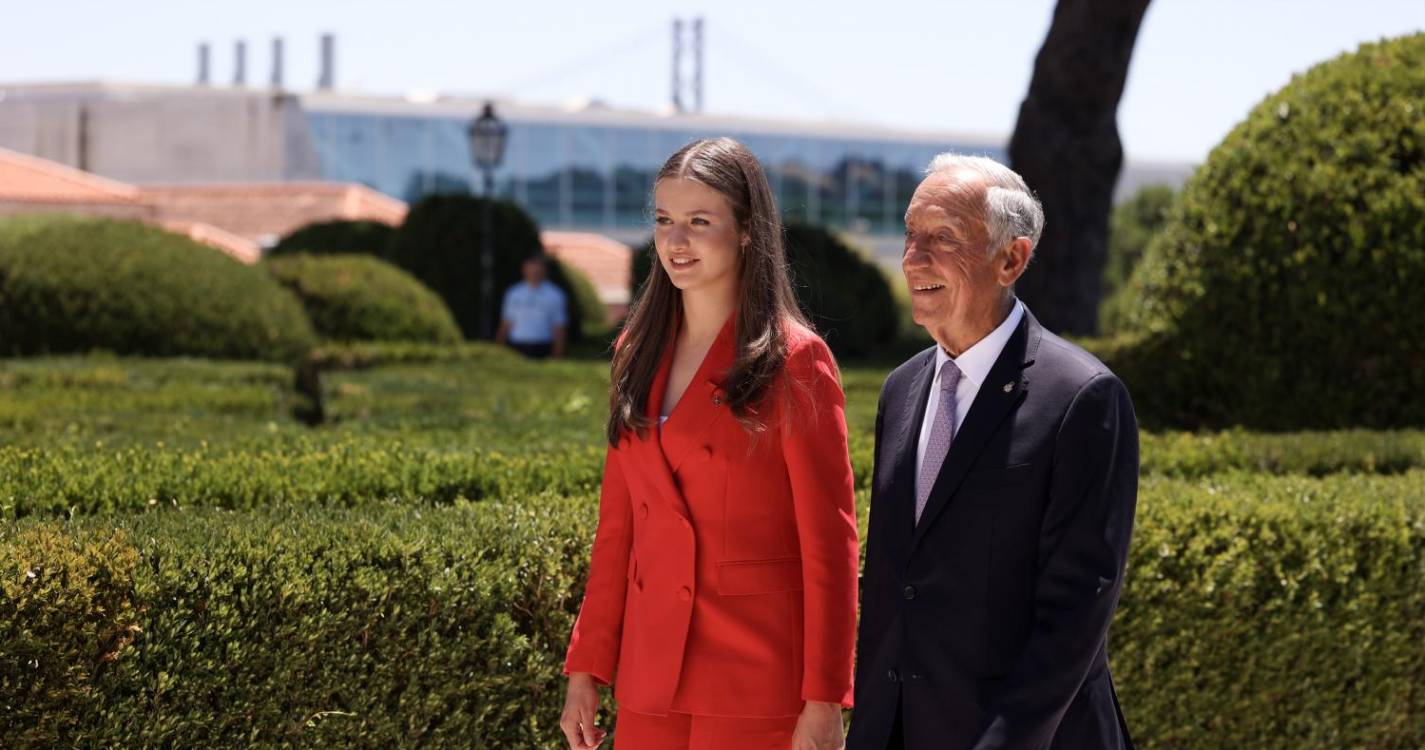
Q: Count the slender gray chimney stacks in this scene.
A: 4